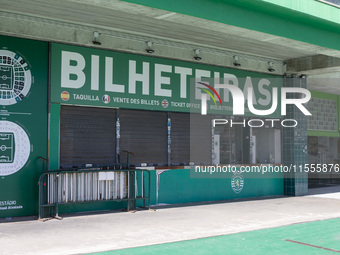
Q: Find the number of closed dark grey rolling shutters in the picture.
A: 3